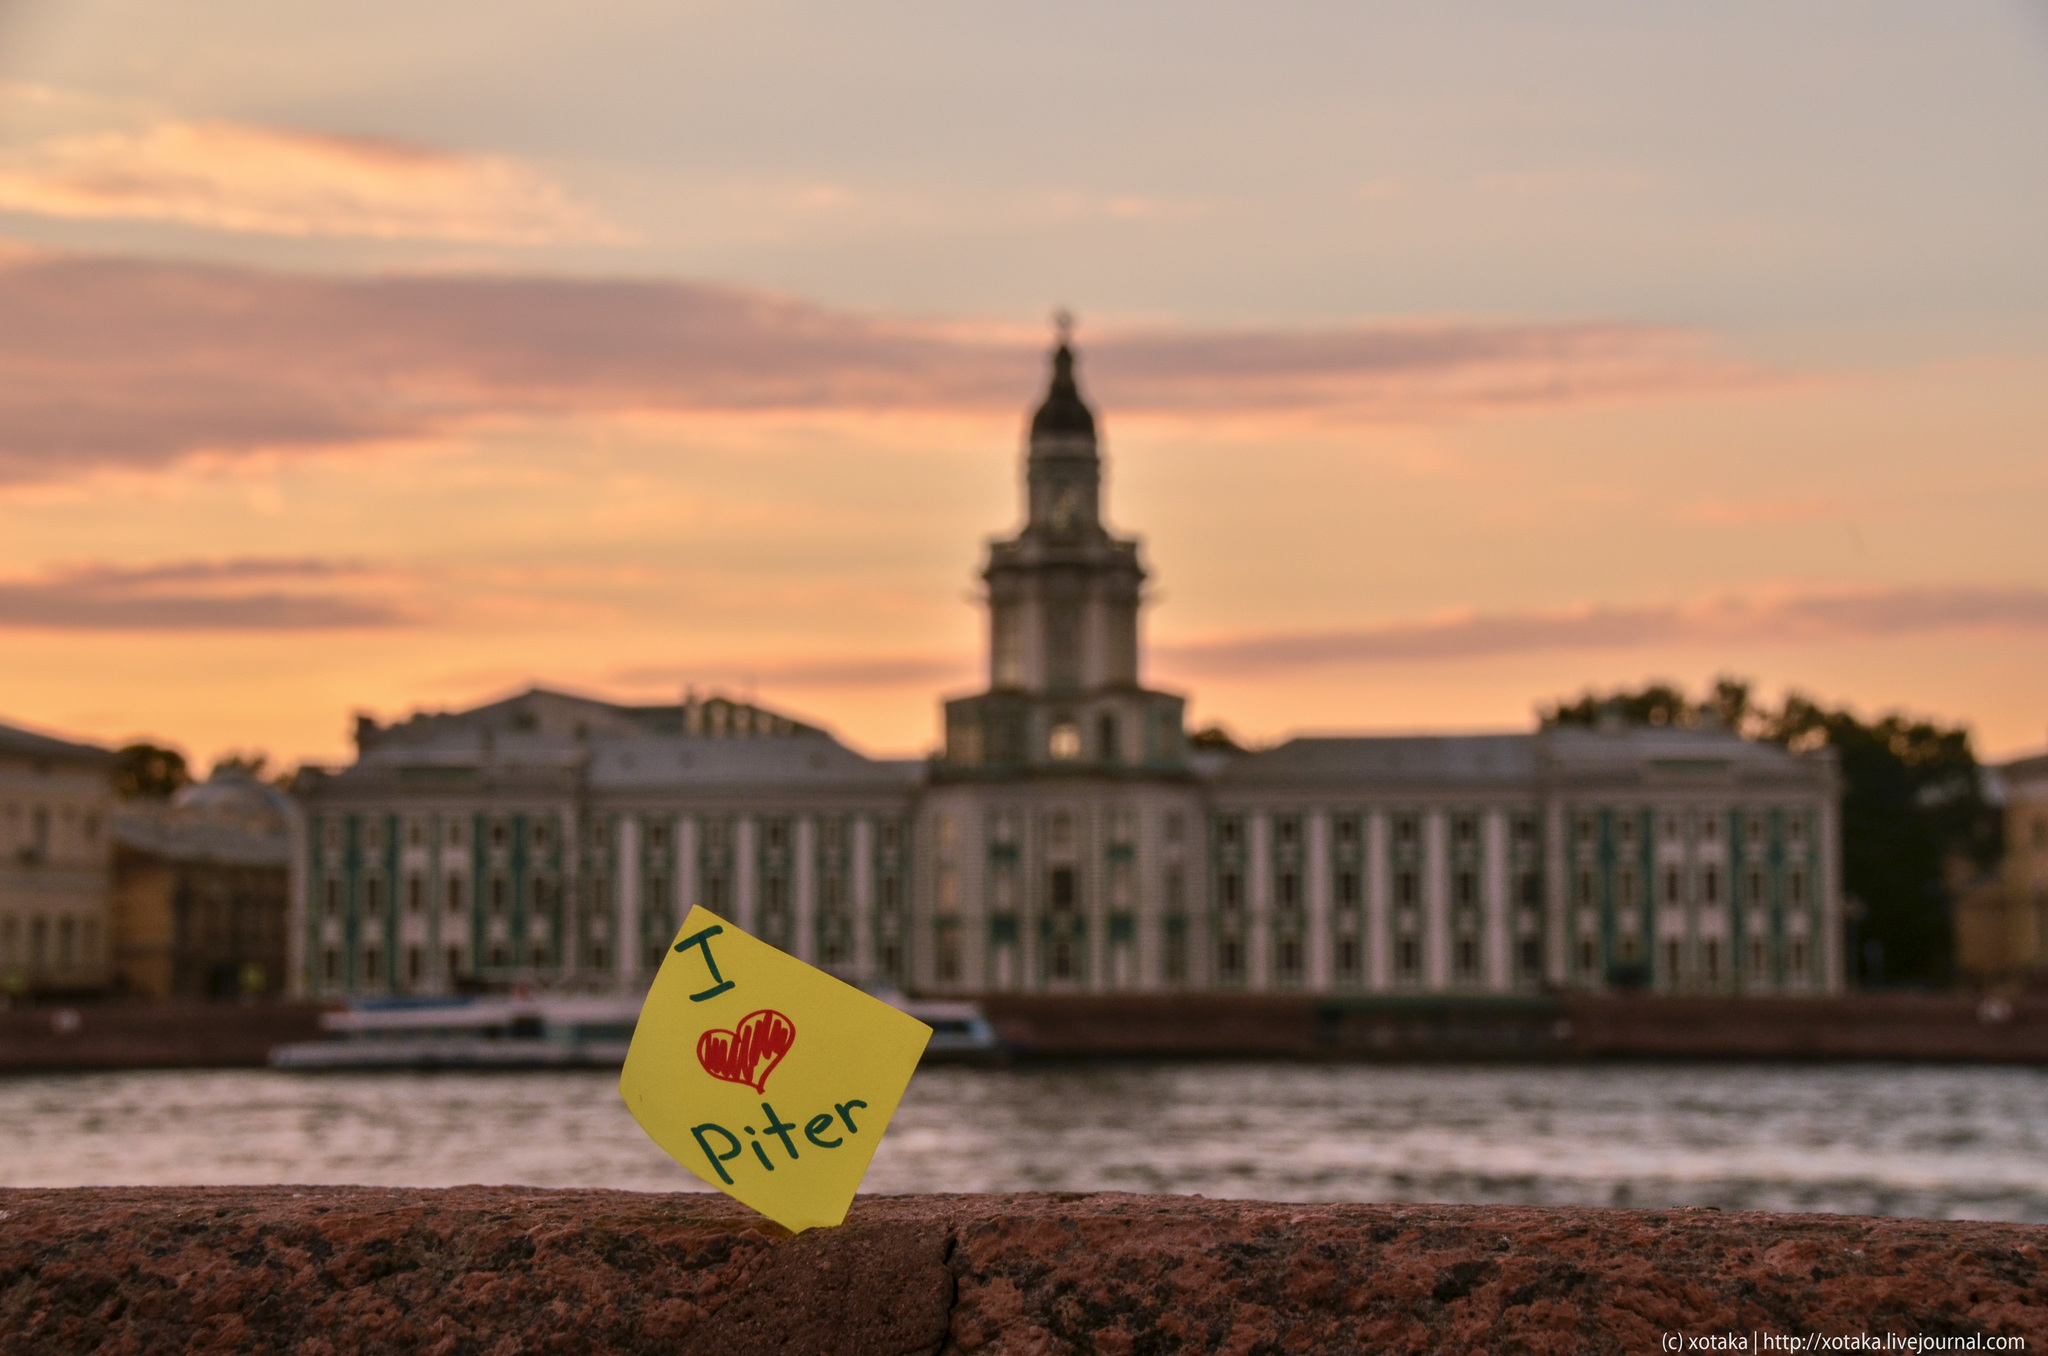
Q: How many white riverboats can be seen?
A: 1